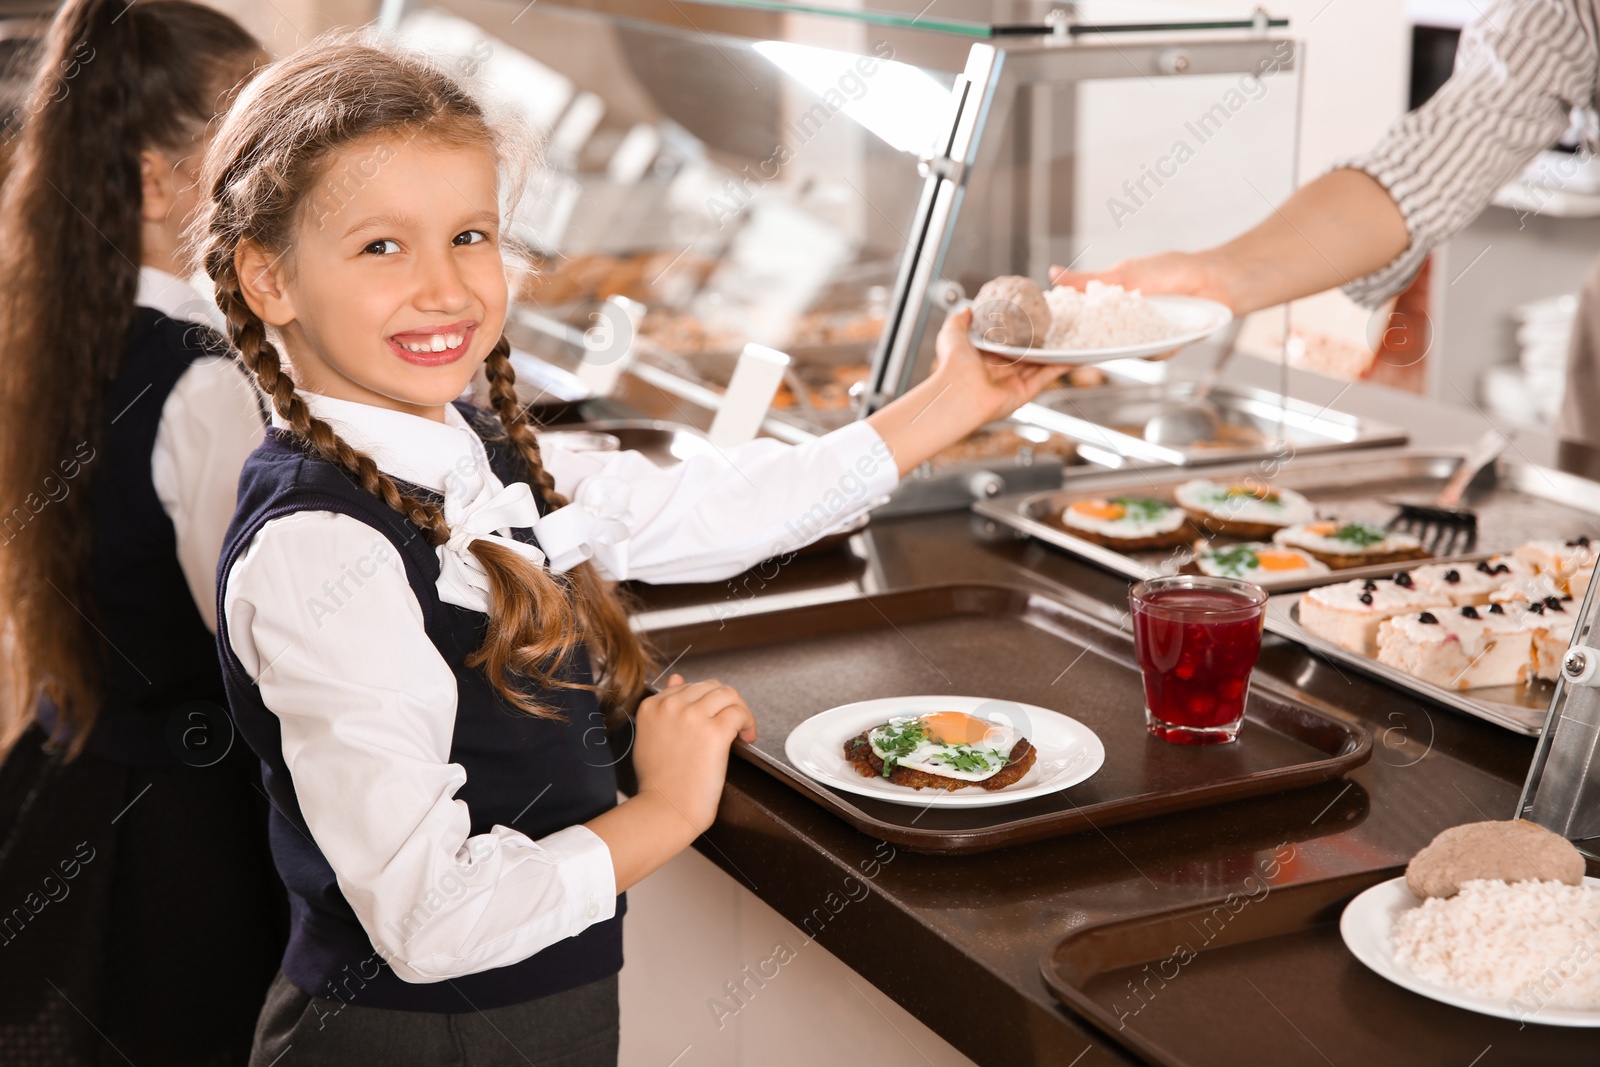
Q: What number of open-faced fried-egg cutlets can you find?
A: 5